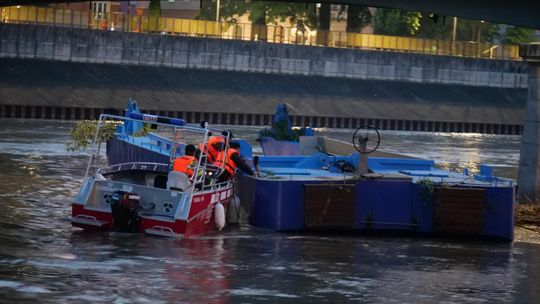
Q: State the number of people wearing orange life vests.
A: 3